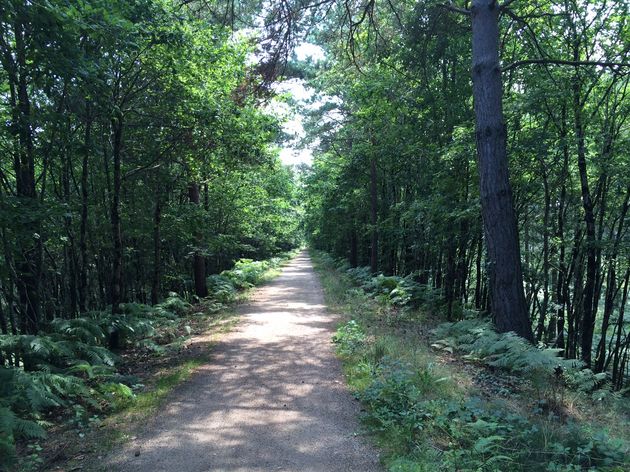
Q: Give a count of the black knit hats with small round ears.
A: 0